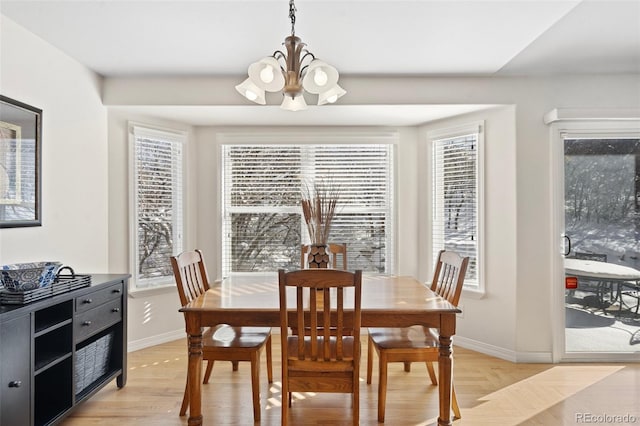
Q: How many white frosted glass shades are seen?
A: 5